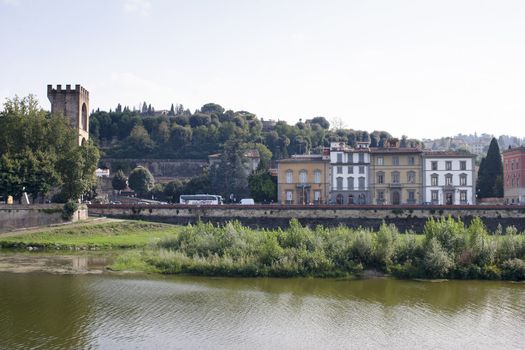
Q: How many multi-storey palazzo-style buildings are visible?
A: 5